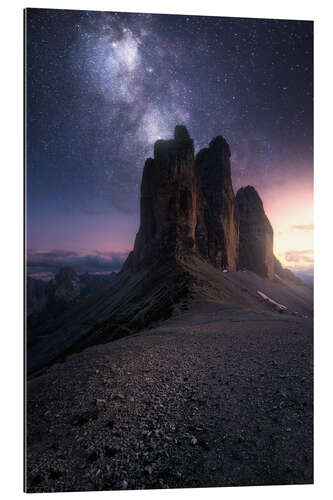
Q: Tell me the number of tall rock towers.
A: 3